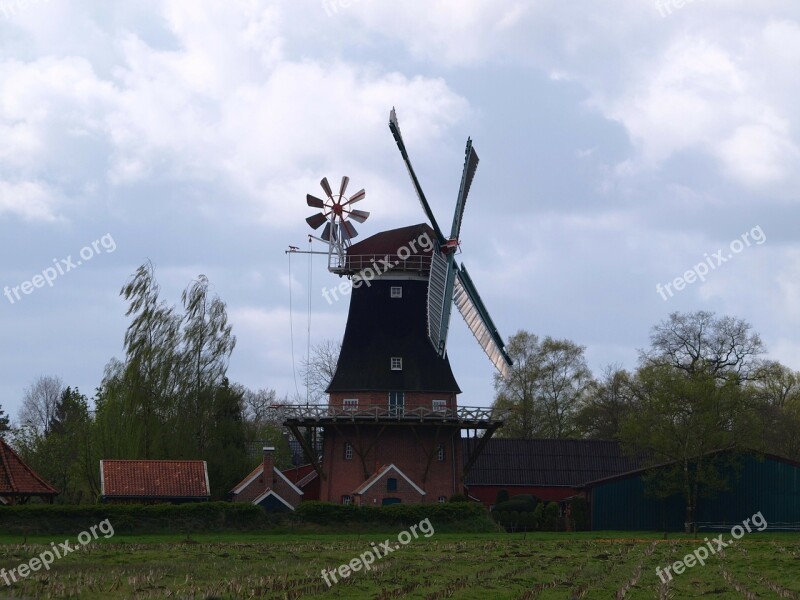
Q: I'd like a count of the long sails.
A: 4